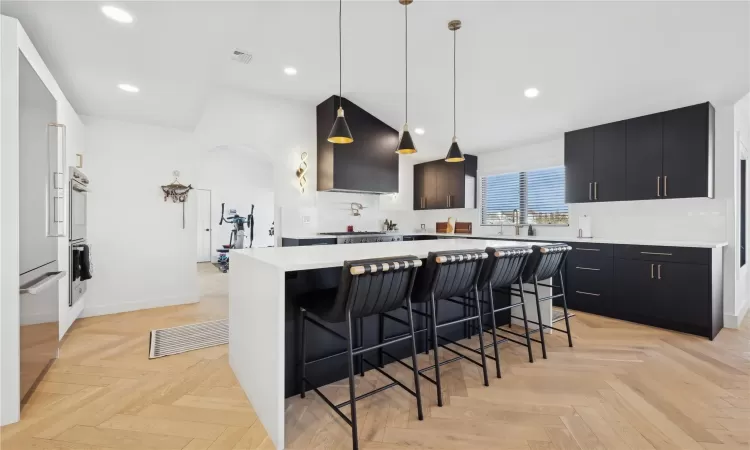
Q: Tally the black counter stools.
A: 4